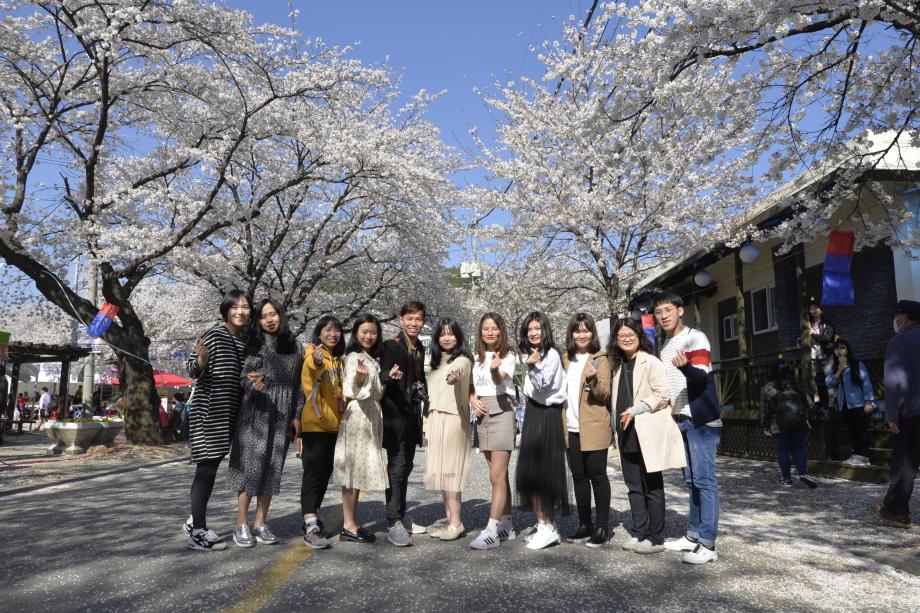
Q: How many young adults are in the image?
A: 11